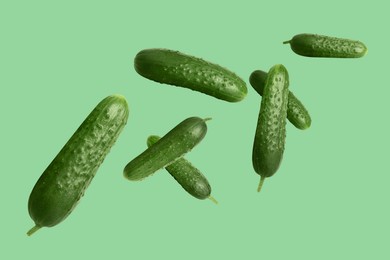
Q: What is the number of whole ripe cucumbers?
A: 7